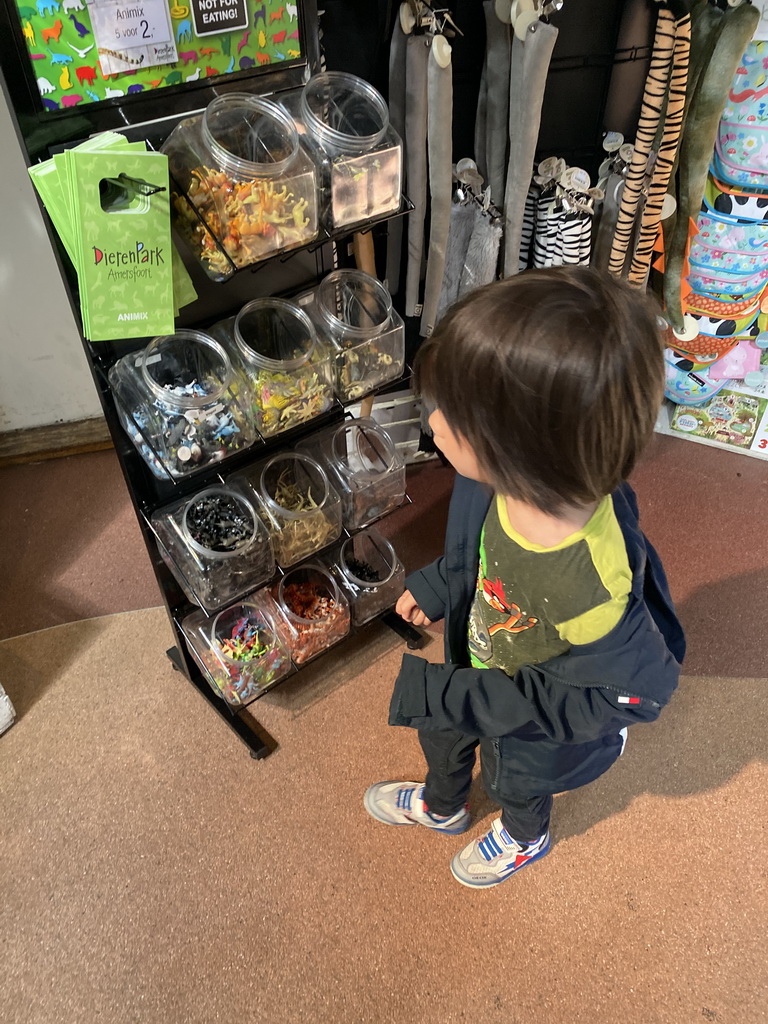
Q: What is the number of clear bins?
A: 11